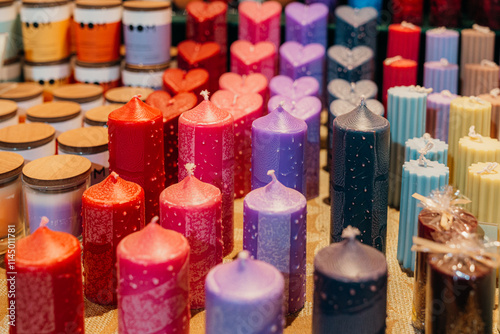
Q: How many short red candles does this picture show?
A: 2